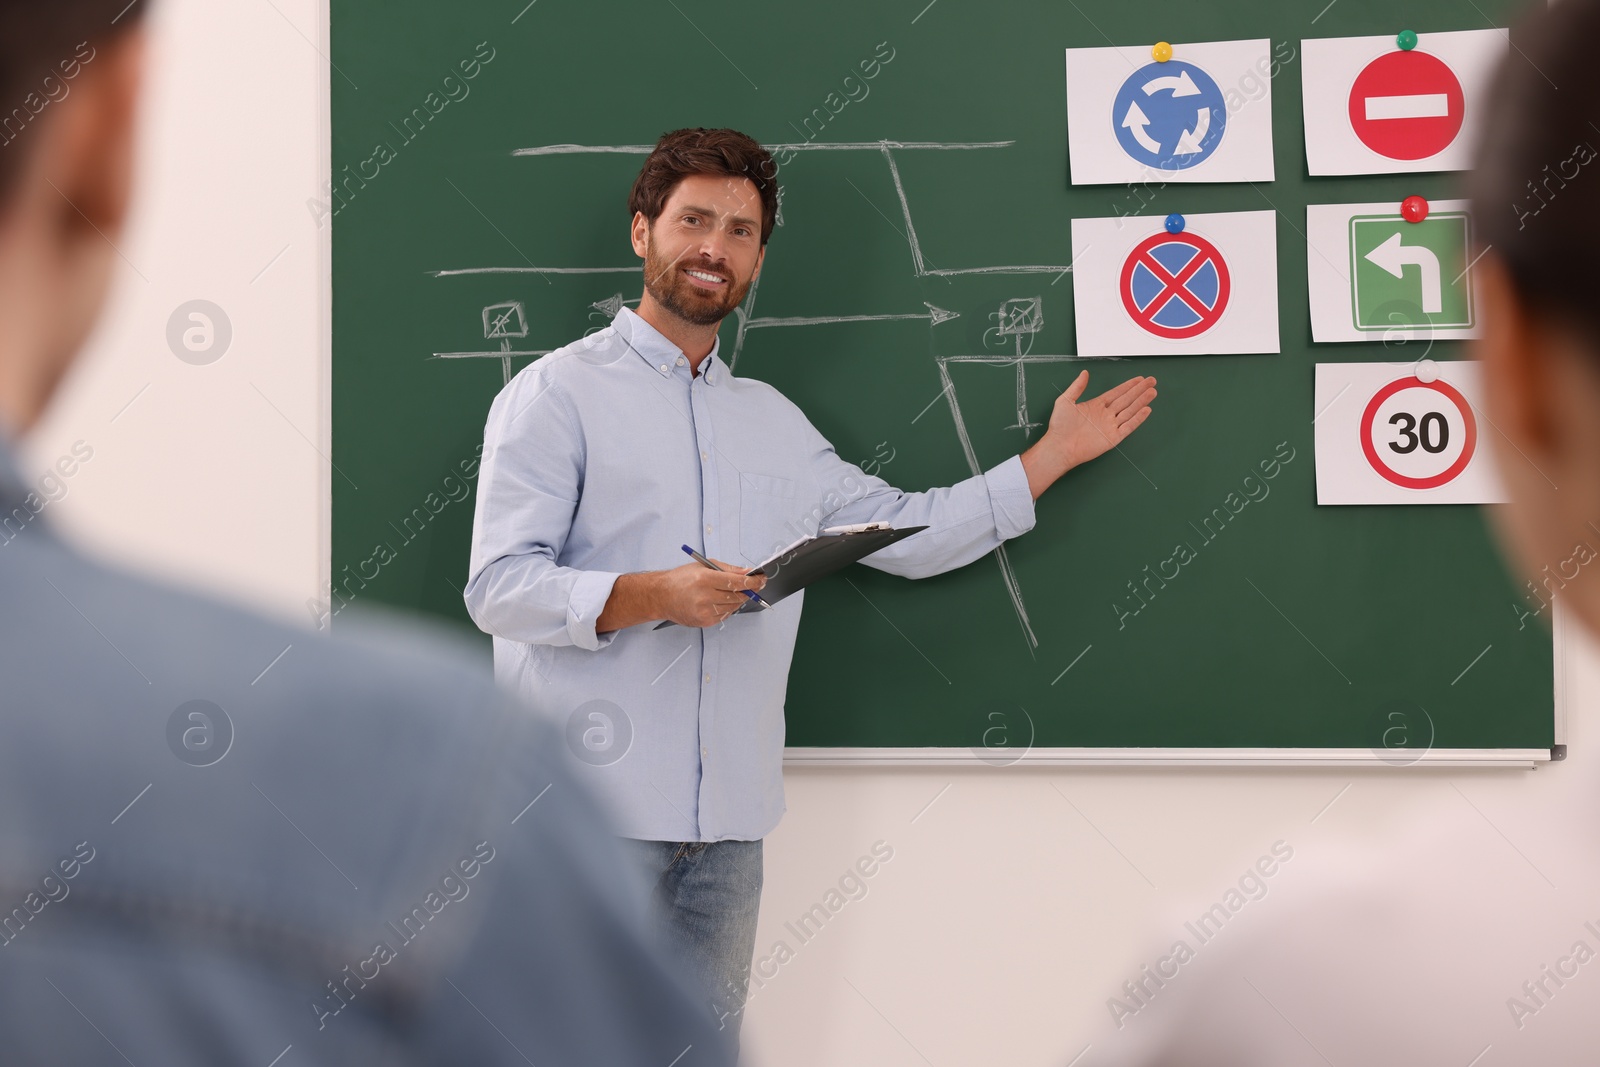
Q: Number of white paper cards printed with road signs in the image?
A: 5